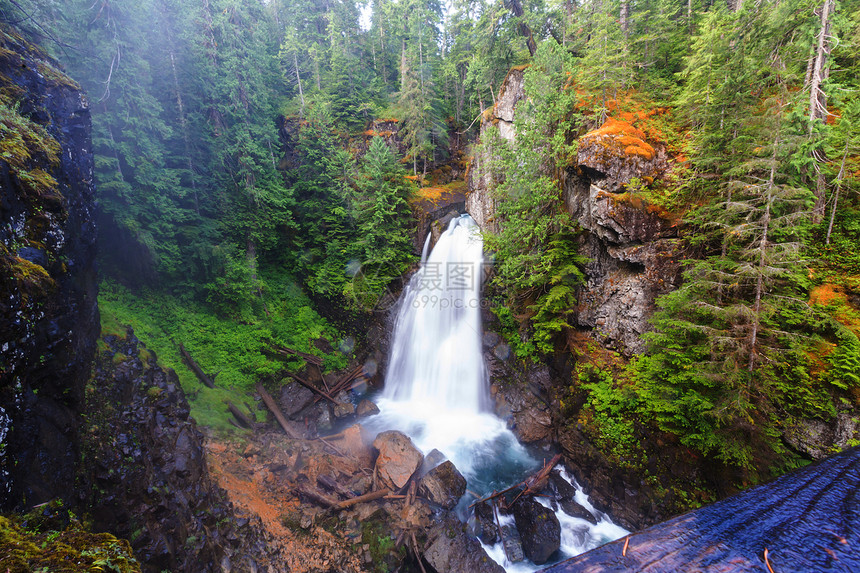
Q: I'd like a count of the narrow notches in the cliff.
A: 1